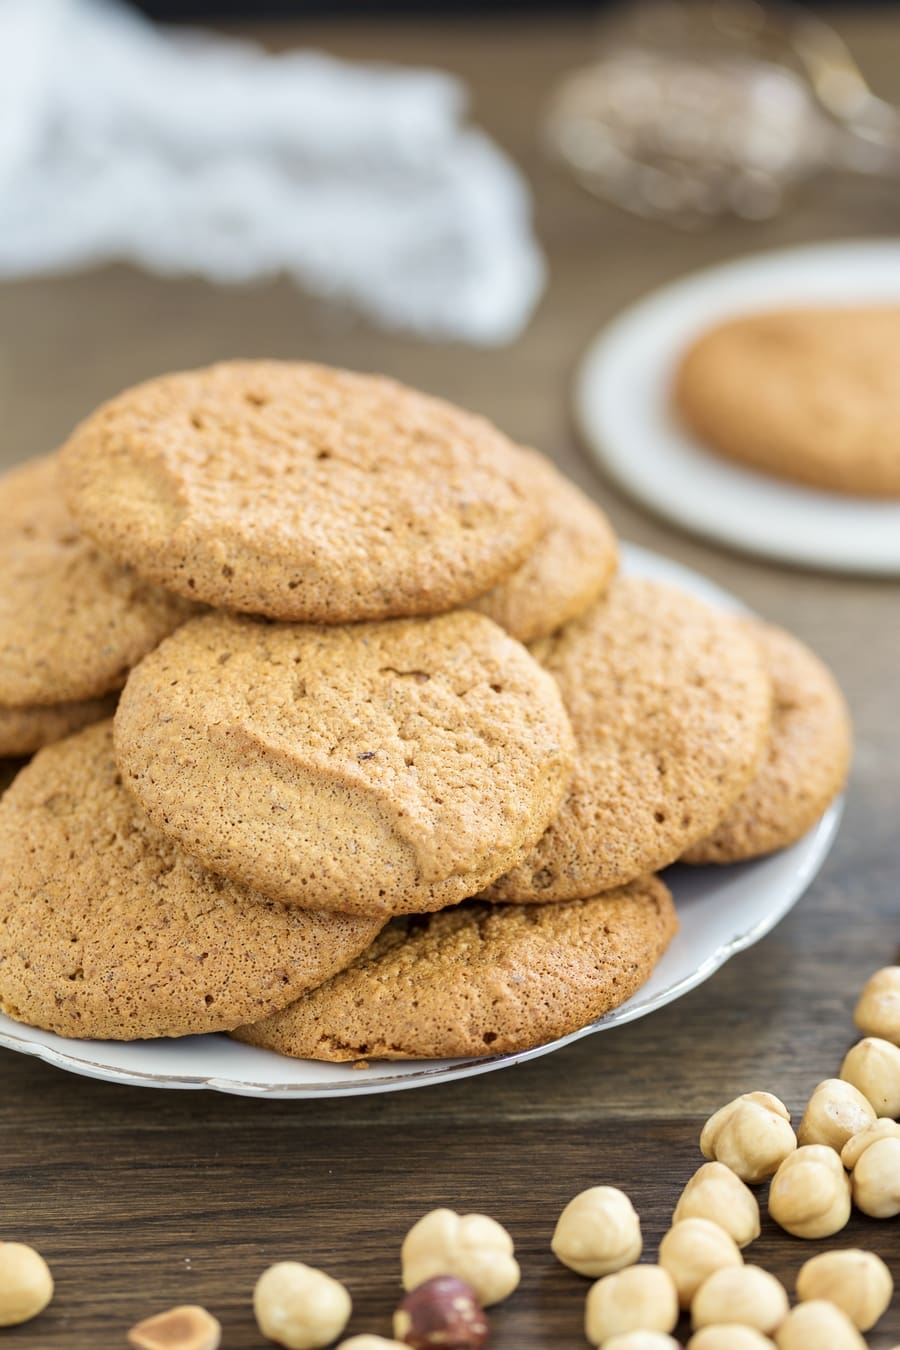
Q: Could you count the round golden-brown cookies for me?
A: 10